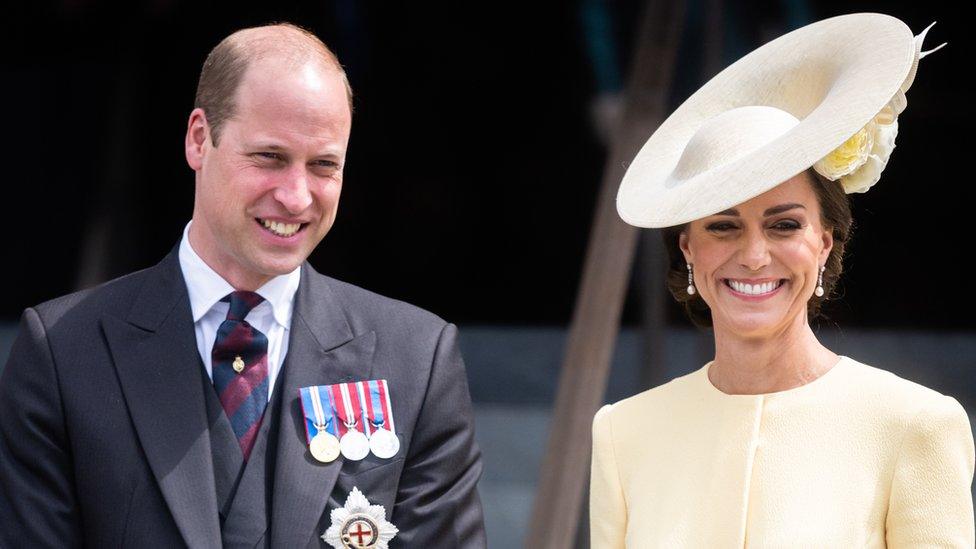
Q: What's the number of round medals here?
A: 3